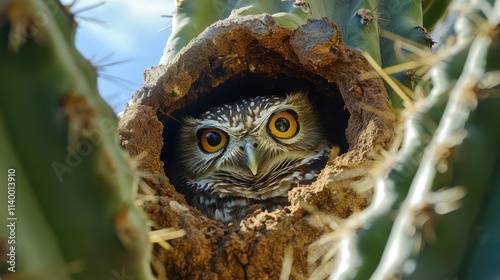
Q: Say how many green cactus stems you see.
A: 3